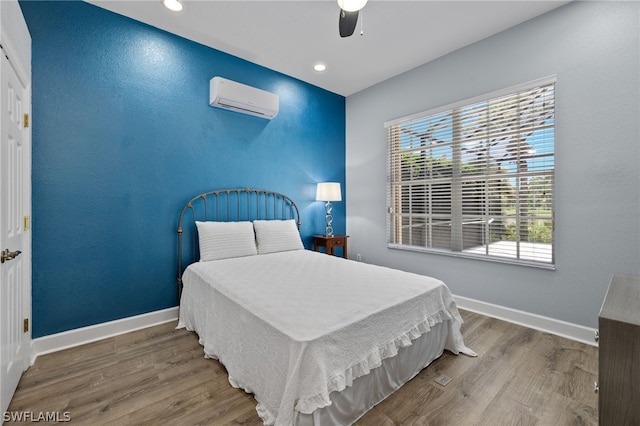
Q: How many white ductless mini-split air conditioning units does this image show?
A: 1